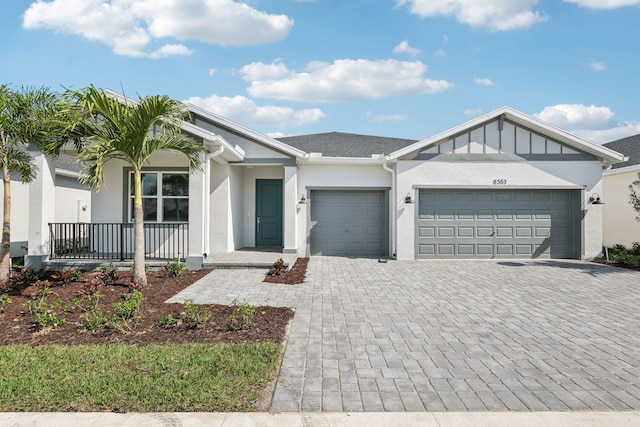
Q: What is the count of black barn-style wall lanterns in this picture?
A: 3